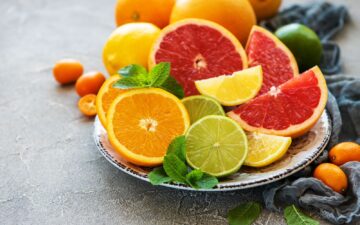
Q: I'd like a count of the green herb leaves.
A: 11